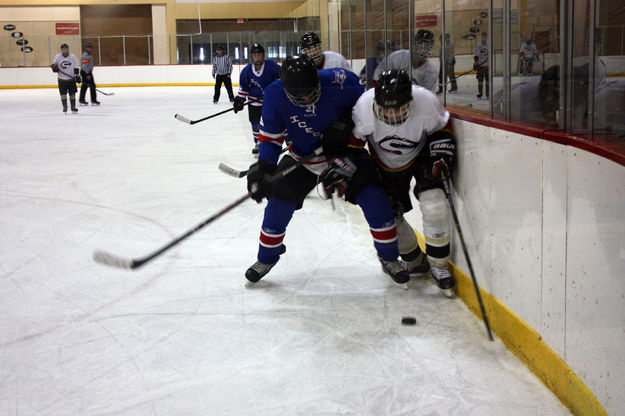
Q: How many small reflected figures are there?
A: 3